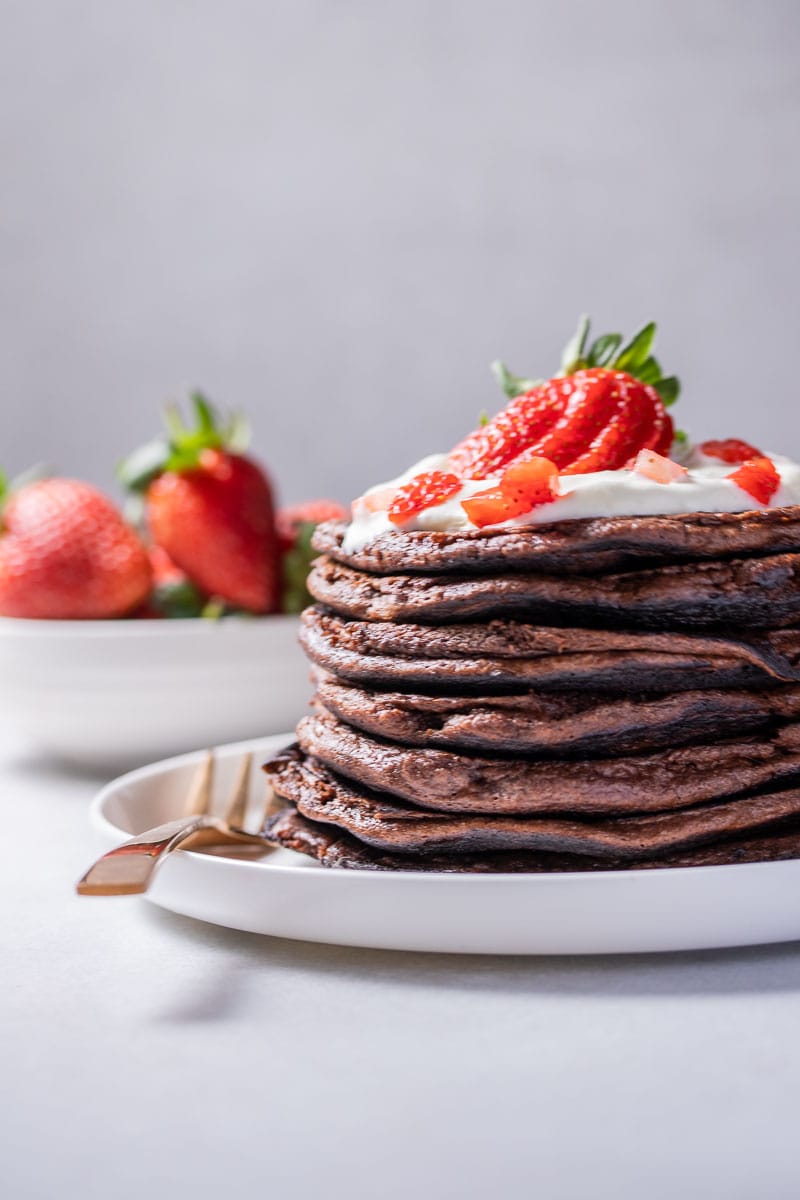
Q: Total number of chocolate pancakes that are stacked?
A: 7